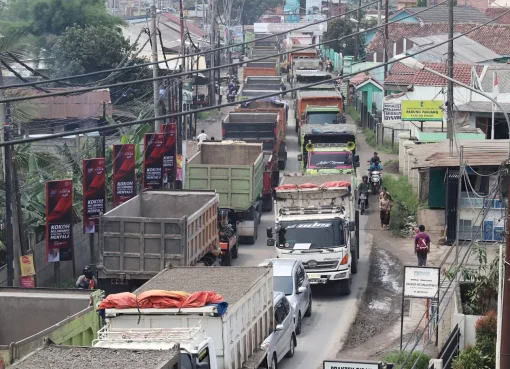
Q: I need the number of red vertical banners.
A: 5